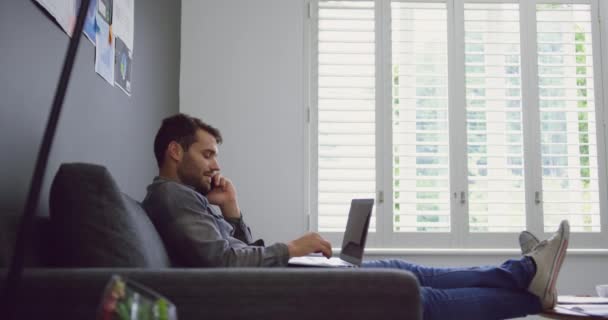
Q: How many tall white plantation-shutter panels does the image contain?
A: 4